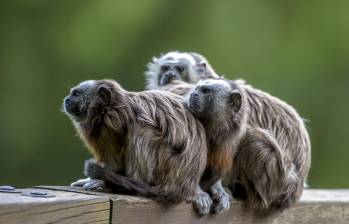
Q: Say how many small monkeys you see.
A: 3